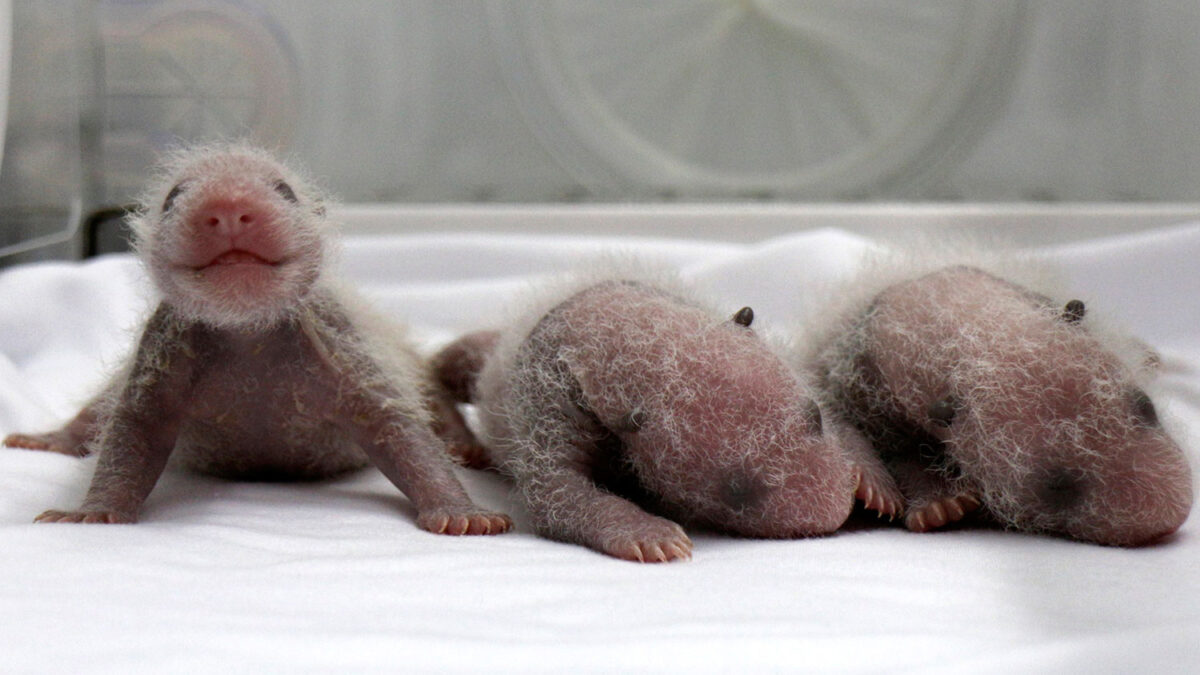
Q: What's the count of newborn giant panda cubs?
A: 3